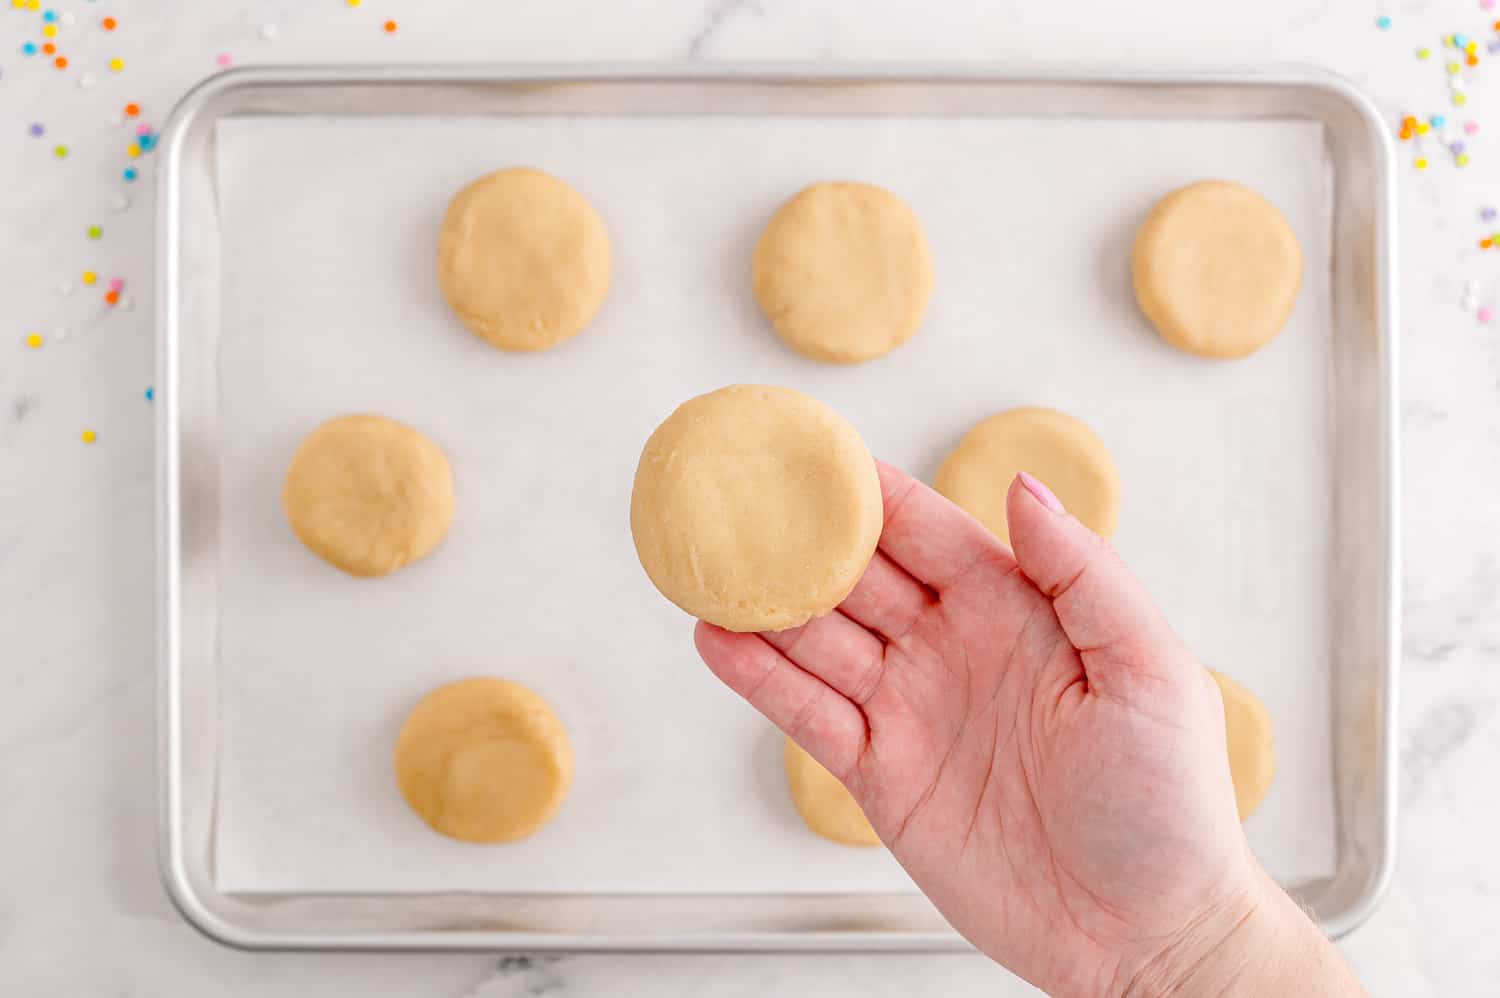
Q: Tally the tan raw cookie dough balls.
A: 9